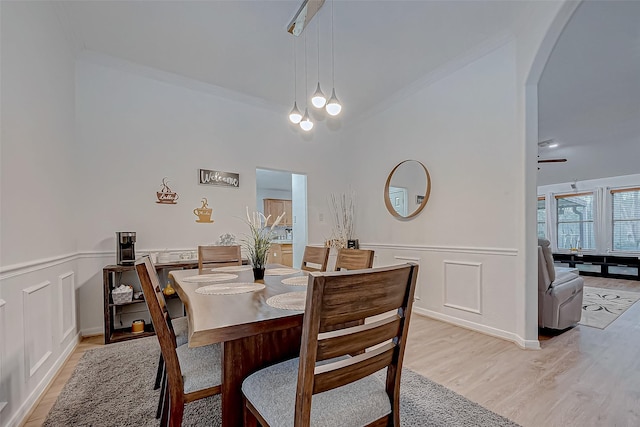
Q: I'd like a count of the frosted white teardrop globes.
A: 4